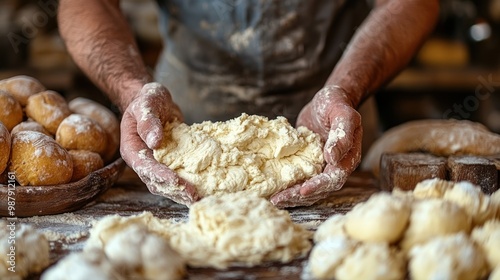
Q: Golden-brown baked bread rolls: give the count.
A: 9